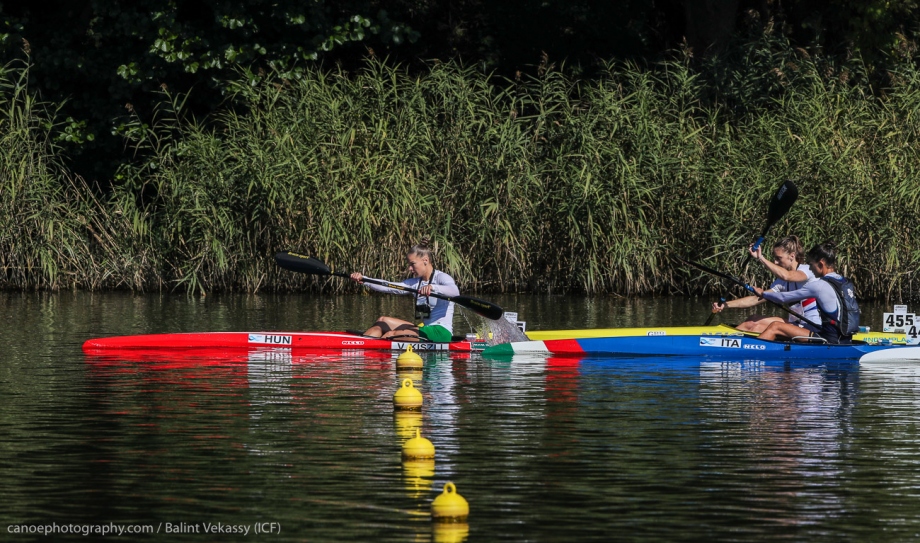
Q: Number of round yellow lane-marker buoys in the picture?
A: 4